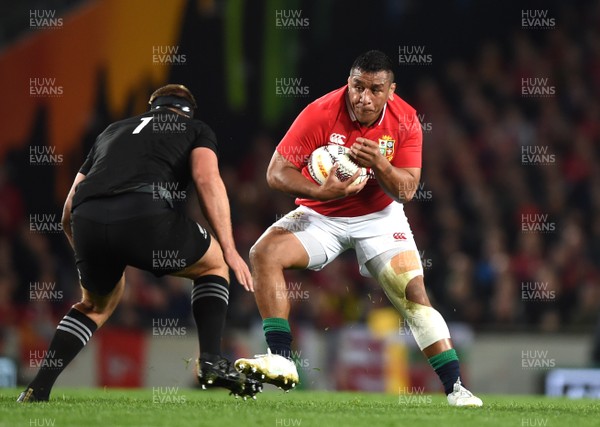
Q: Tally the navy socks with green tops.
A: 2